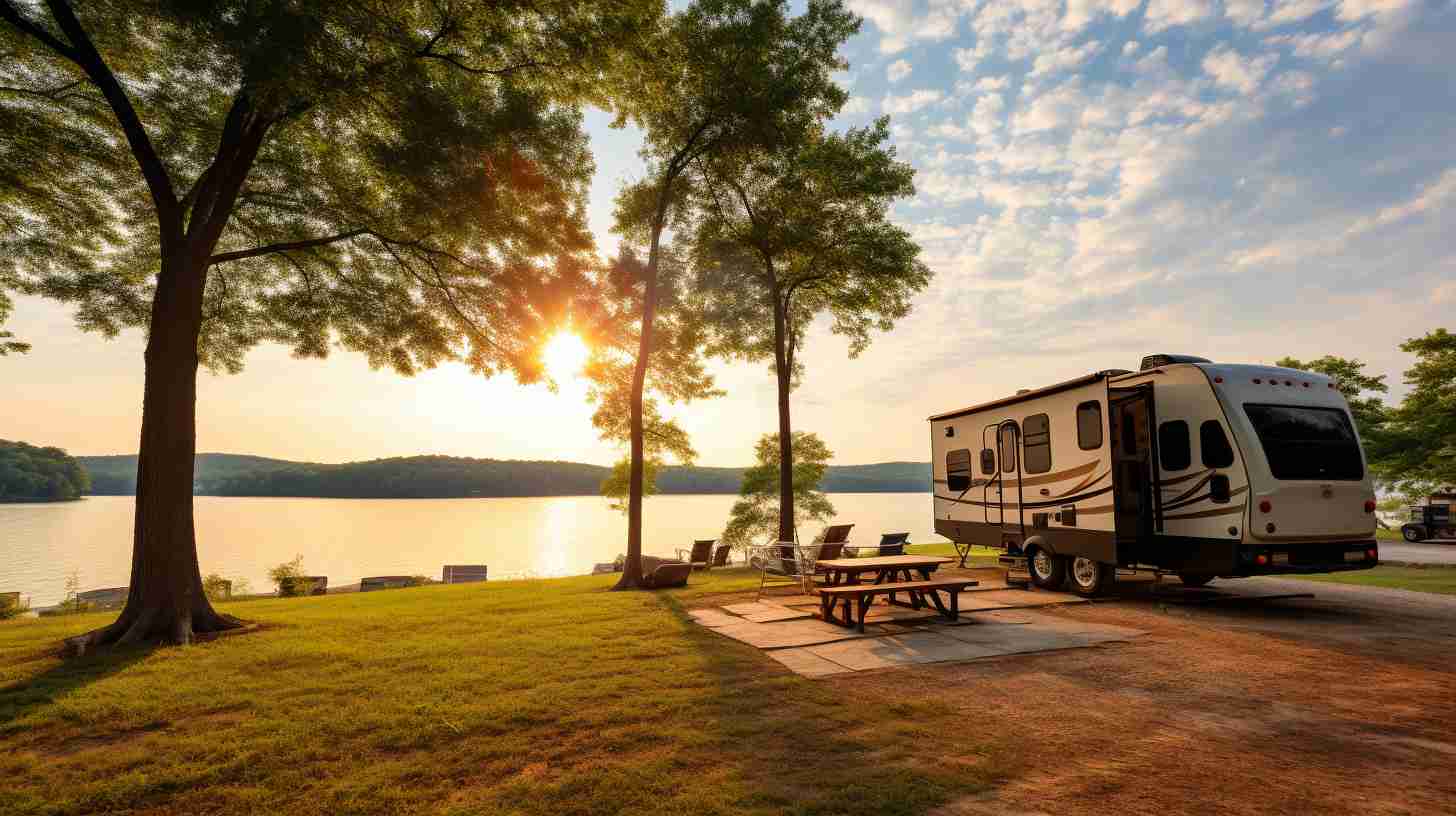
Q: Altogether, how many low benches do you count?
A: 1